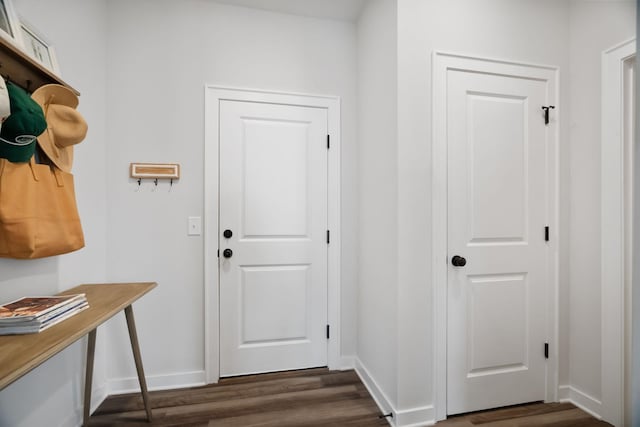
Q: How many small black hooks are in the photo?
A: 3